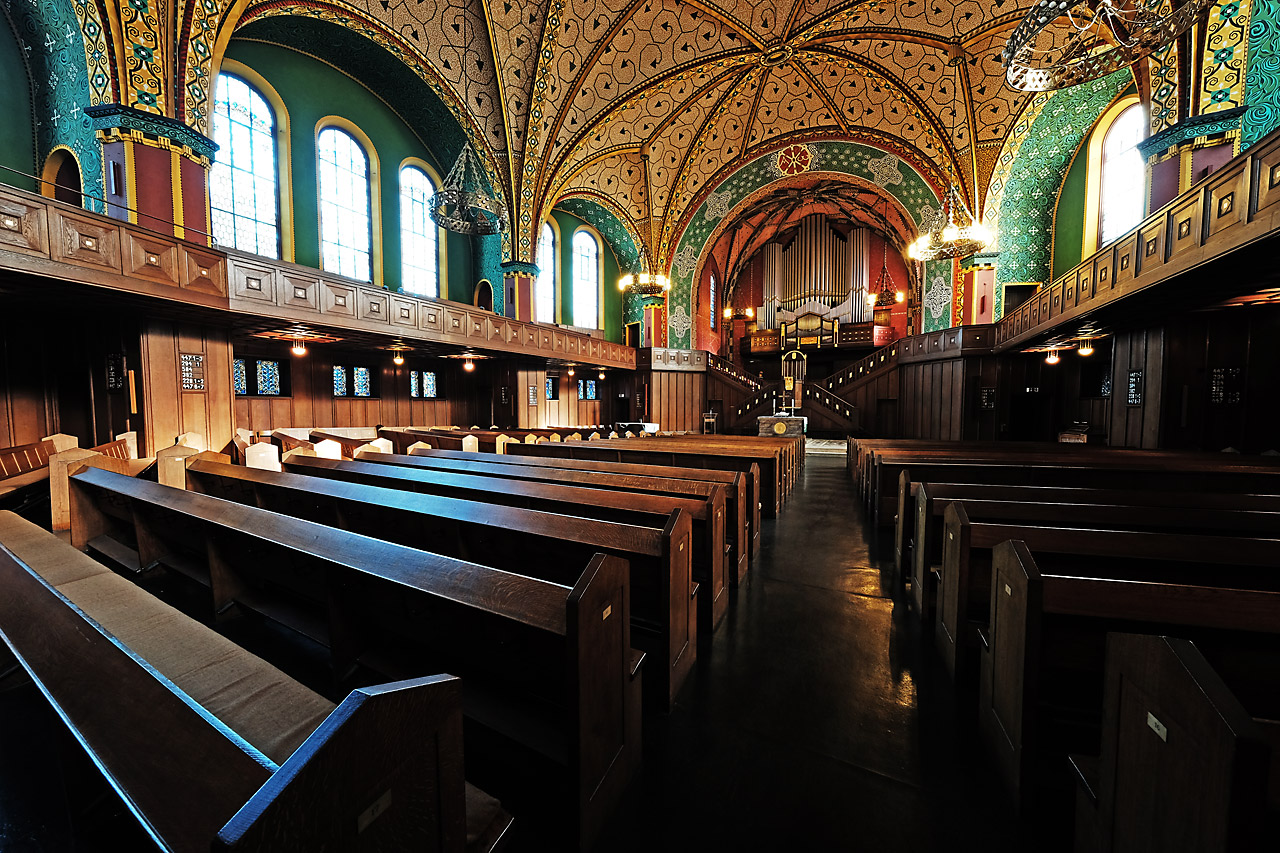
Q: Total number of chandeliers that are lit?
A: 4